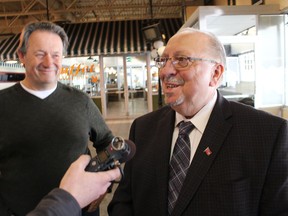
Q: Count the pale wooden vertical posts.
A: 3